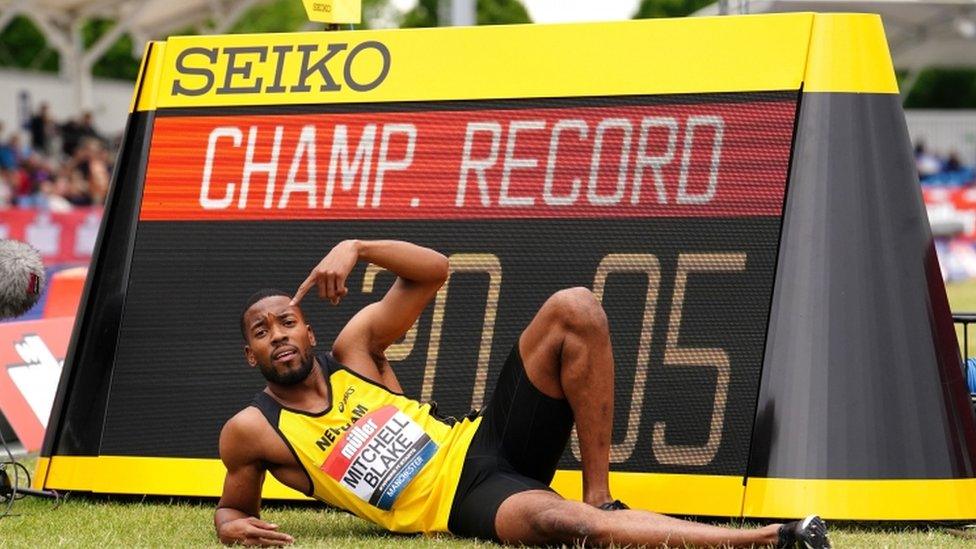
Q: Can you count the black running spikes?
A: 2